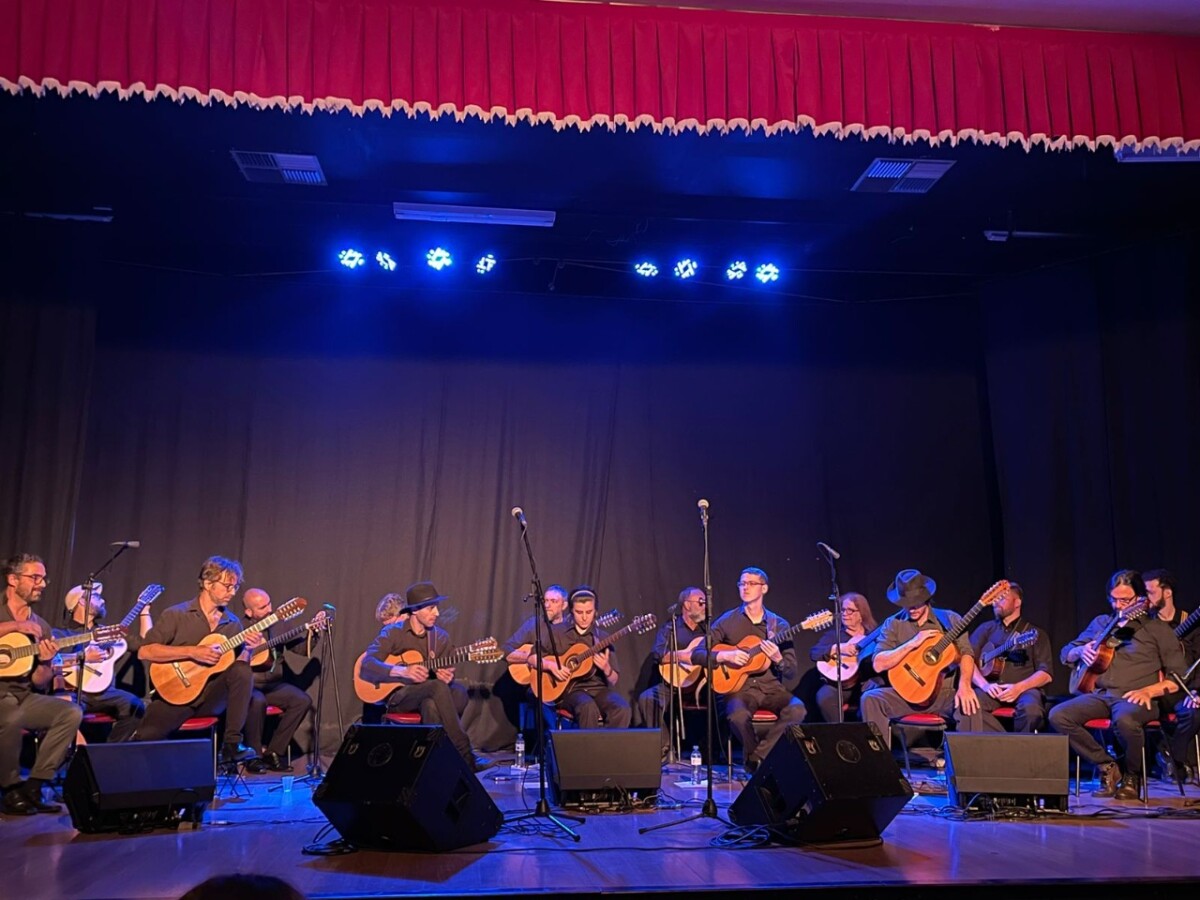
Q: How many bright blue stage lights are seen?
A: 8